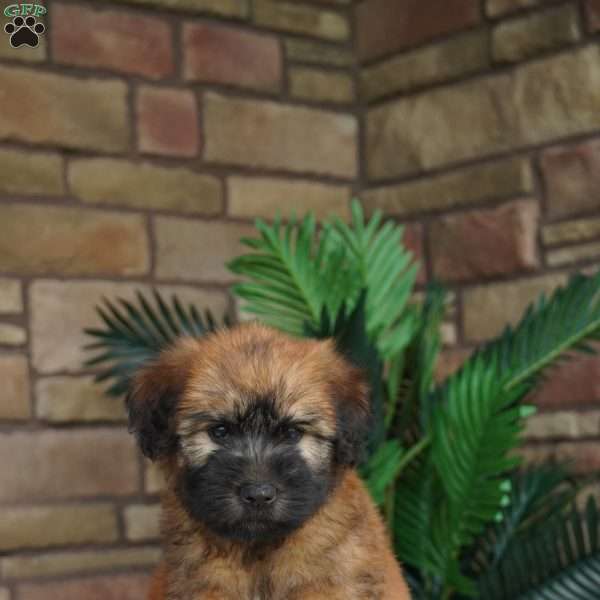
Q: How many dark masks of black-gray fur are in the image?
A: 1